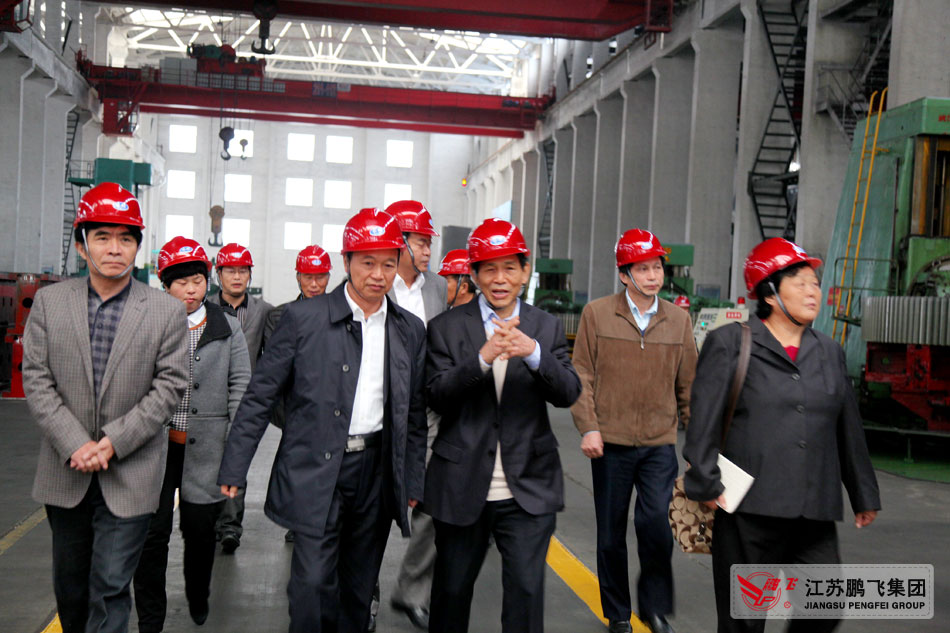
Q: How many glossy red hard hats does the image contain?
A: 11